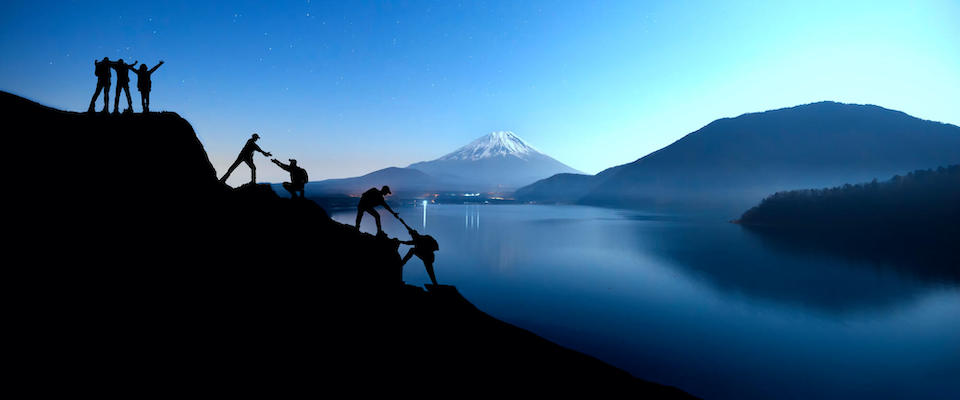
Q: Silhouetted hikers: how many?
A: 7